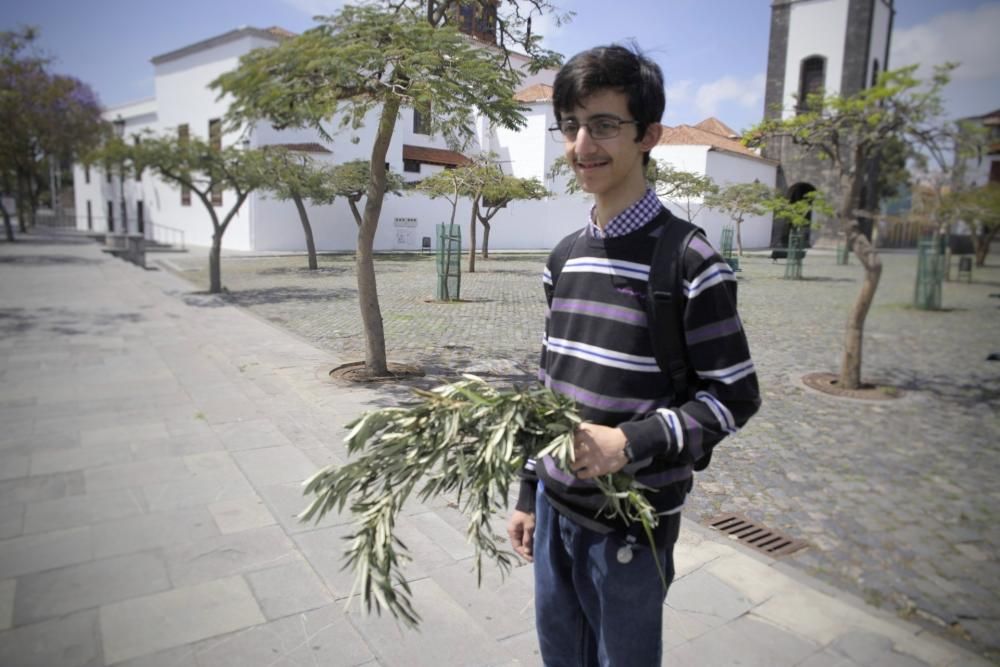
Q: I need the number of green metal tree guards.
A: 5